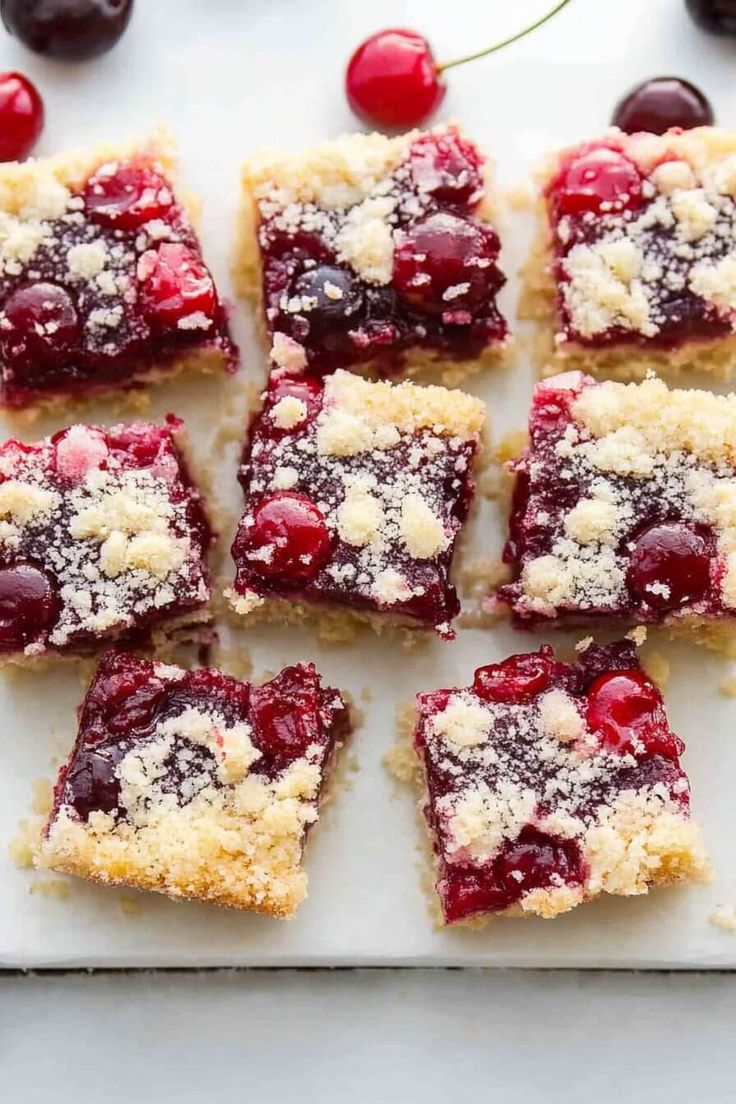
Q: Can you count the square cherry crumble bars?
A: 8